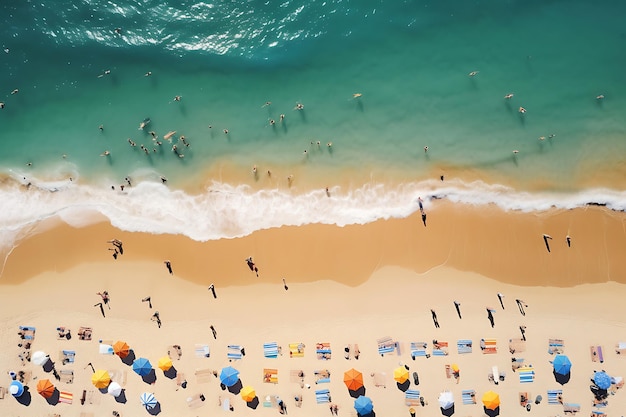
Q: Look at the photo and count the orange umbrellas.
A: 3